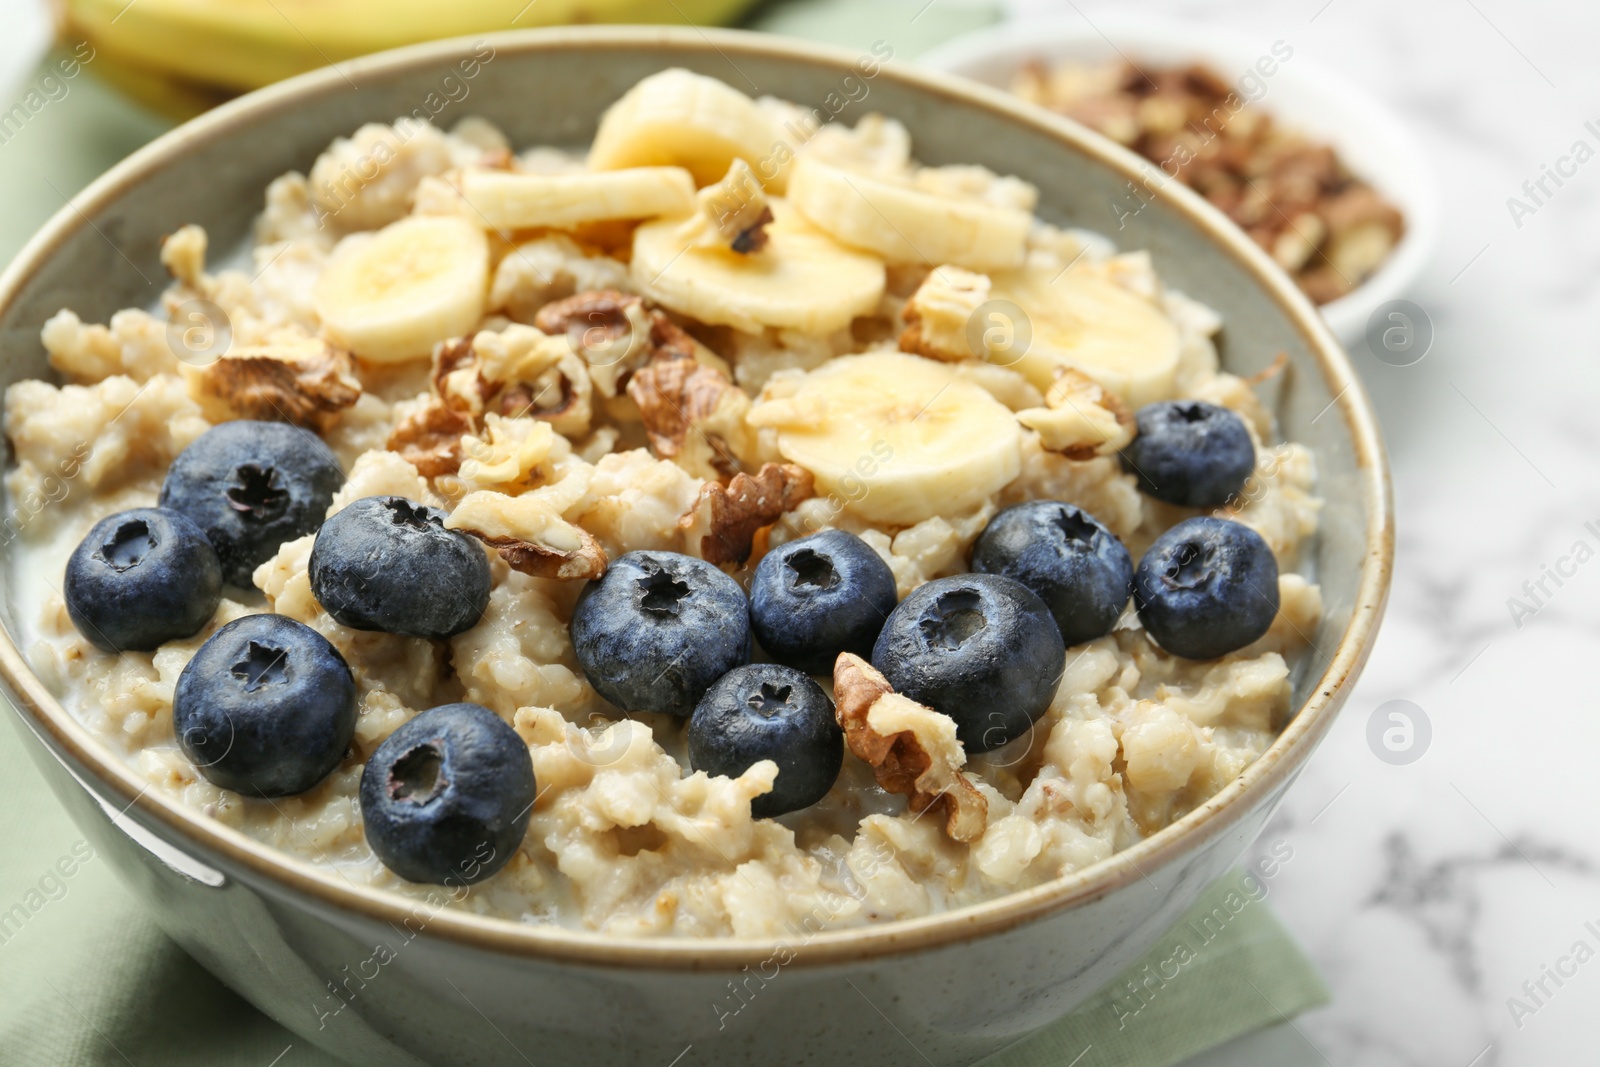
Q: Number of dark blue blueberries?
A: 12